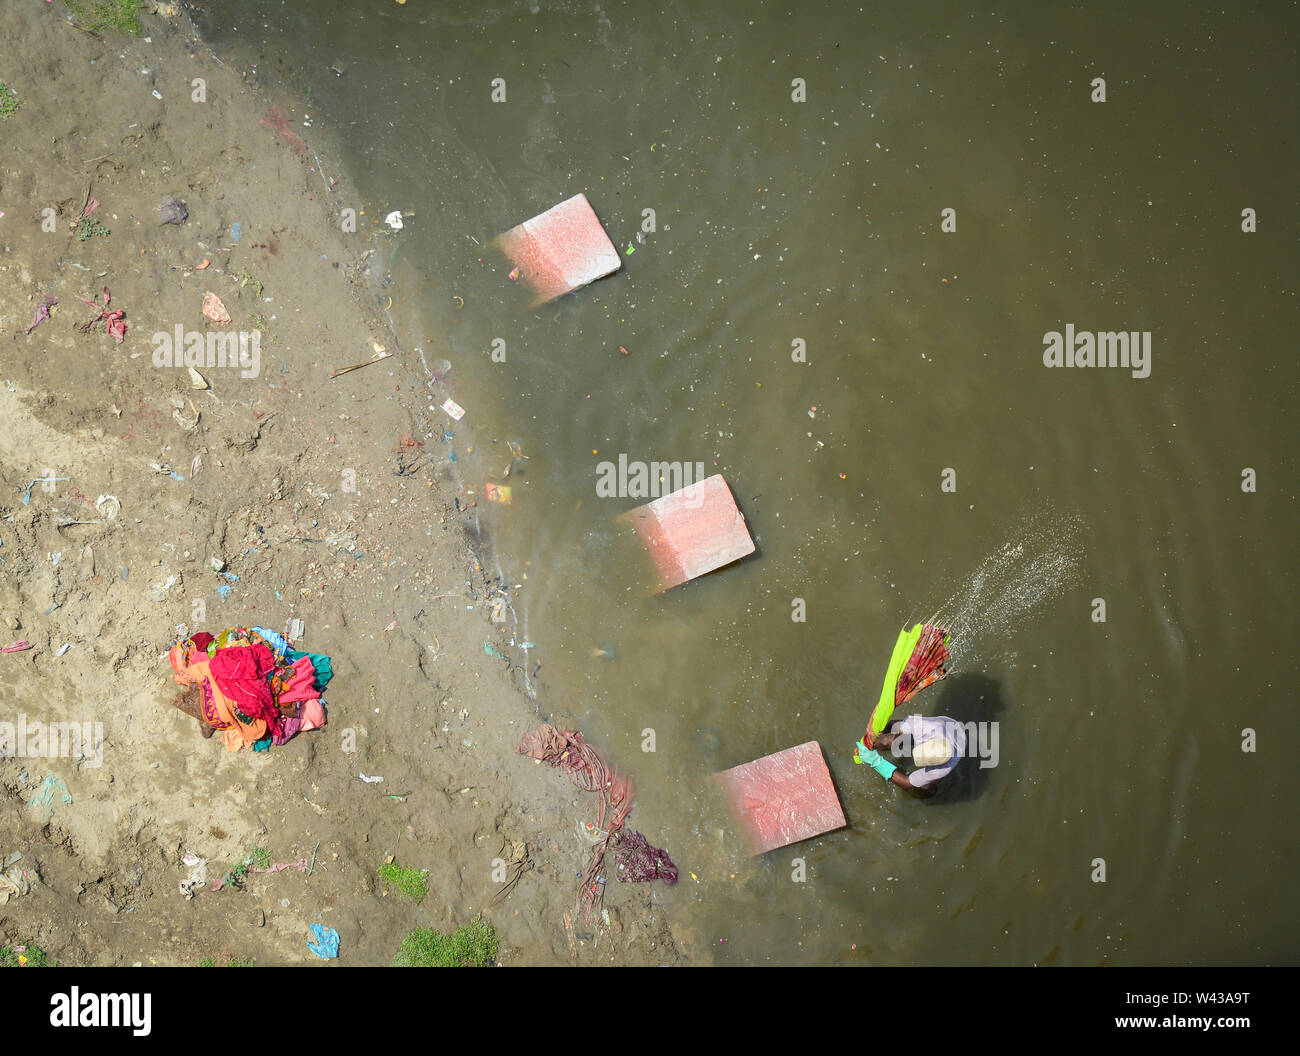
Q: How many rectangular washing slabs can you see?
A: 3